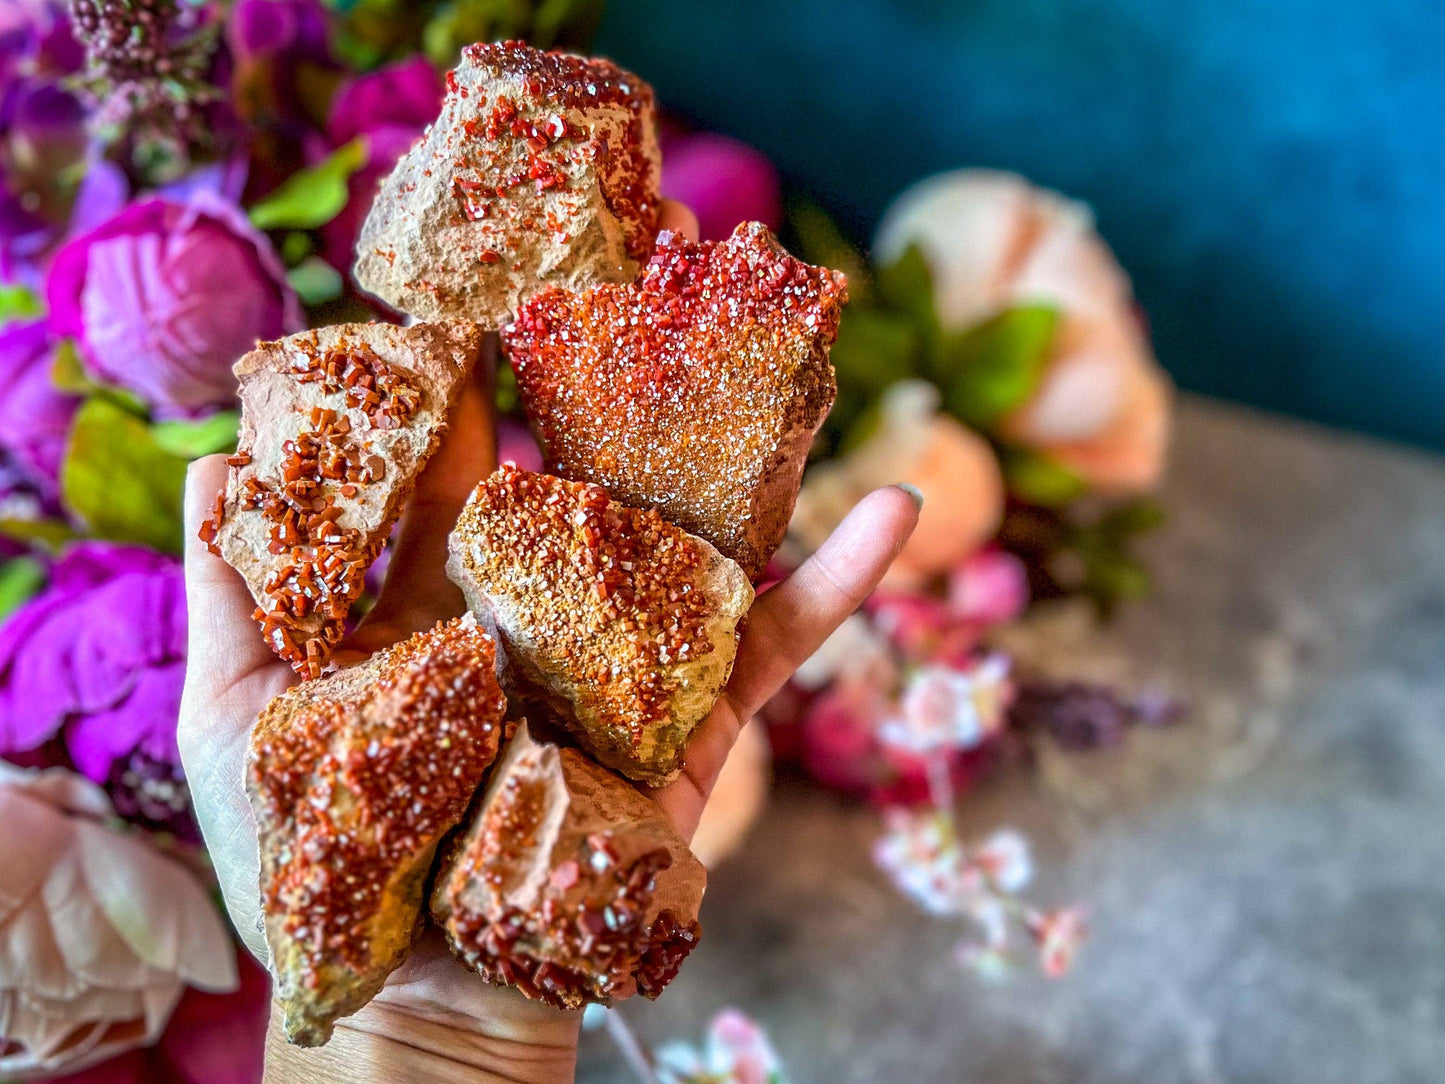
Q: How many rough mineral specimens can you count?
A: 6